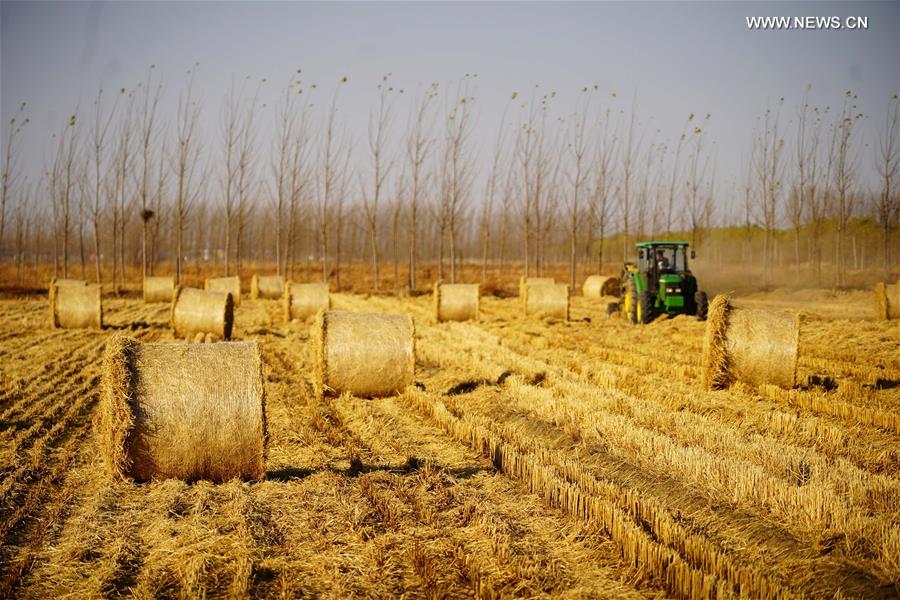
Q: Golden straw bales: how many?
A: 15